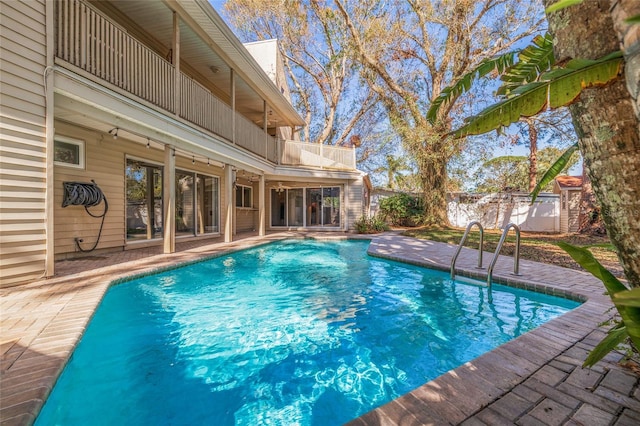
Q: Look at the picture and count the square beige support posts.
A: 3